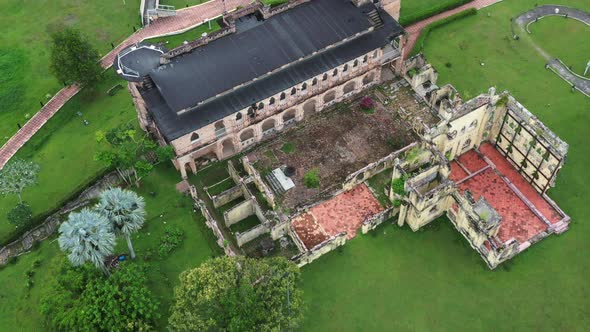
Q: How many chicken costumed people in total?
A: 0